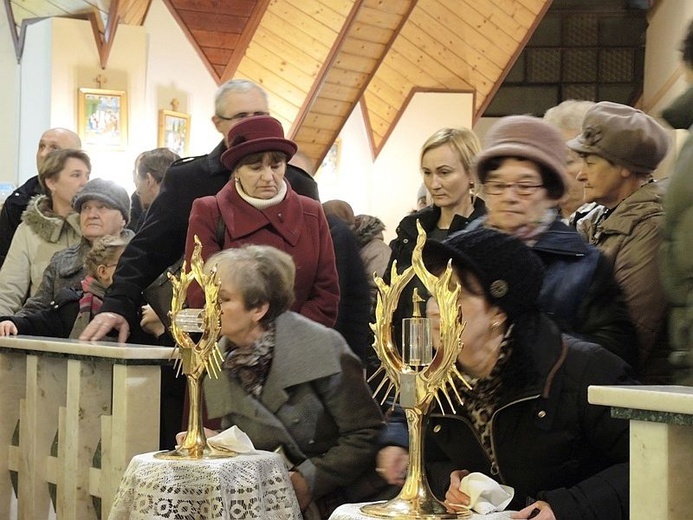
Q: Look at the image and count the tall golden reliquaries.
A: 2